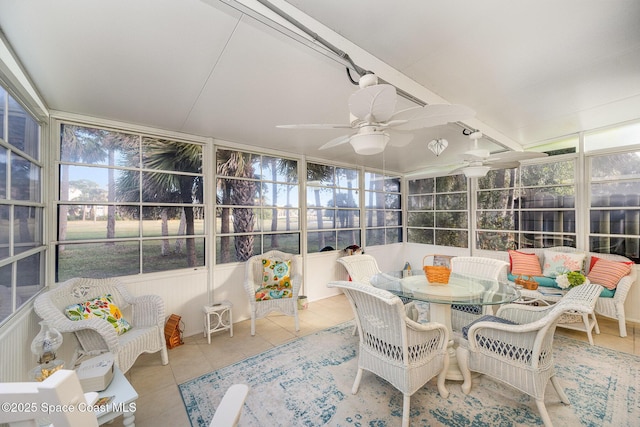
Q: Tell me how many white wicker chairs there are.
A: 6